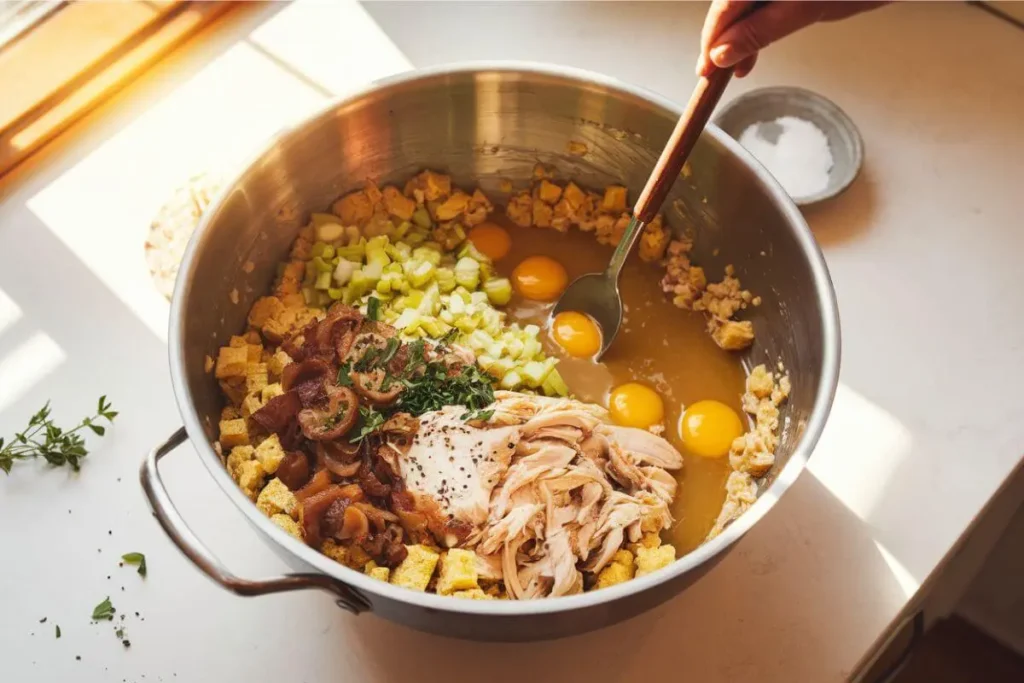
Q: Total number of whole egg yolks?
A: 5